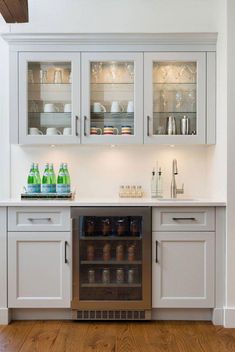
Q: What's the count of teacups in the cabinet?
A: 11